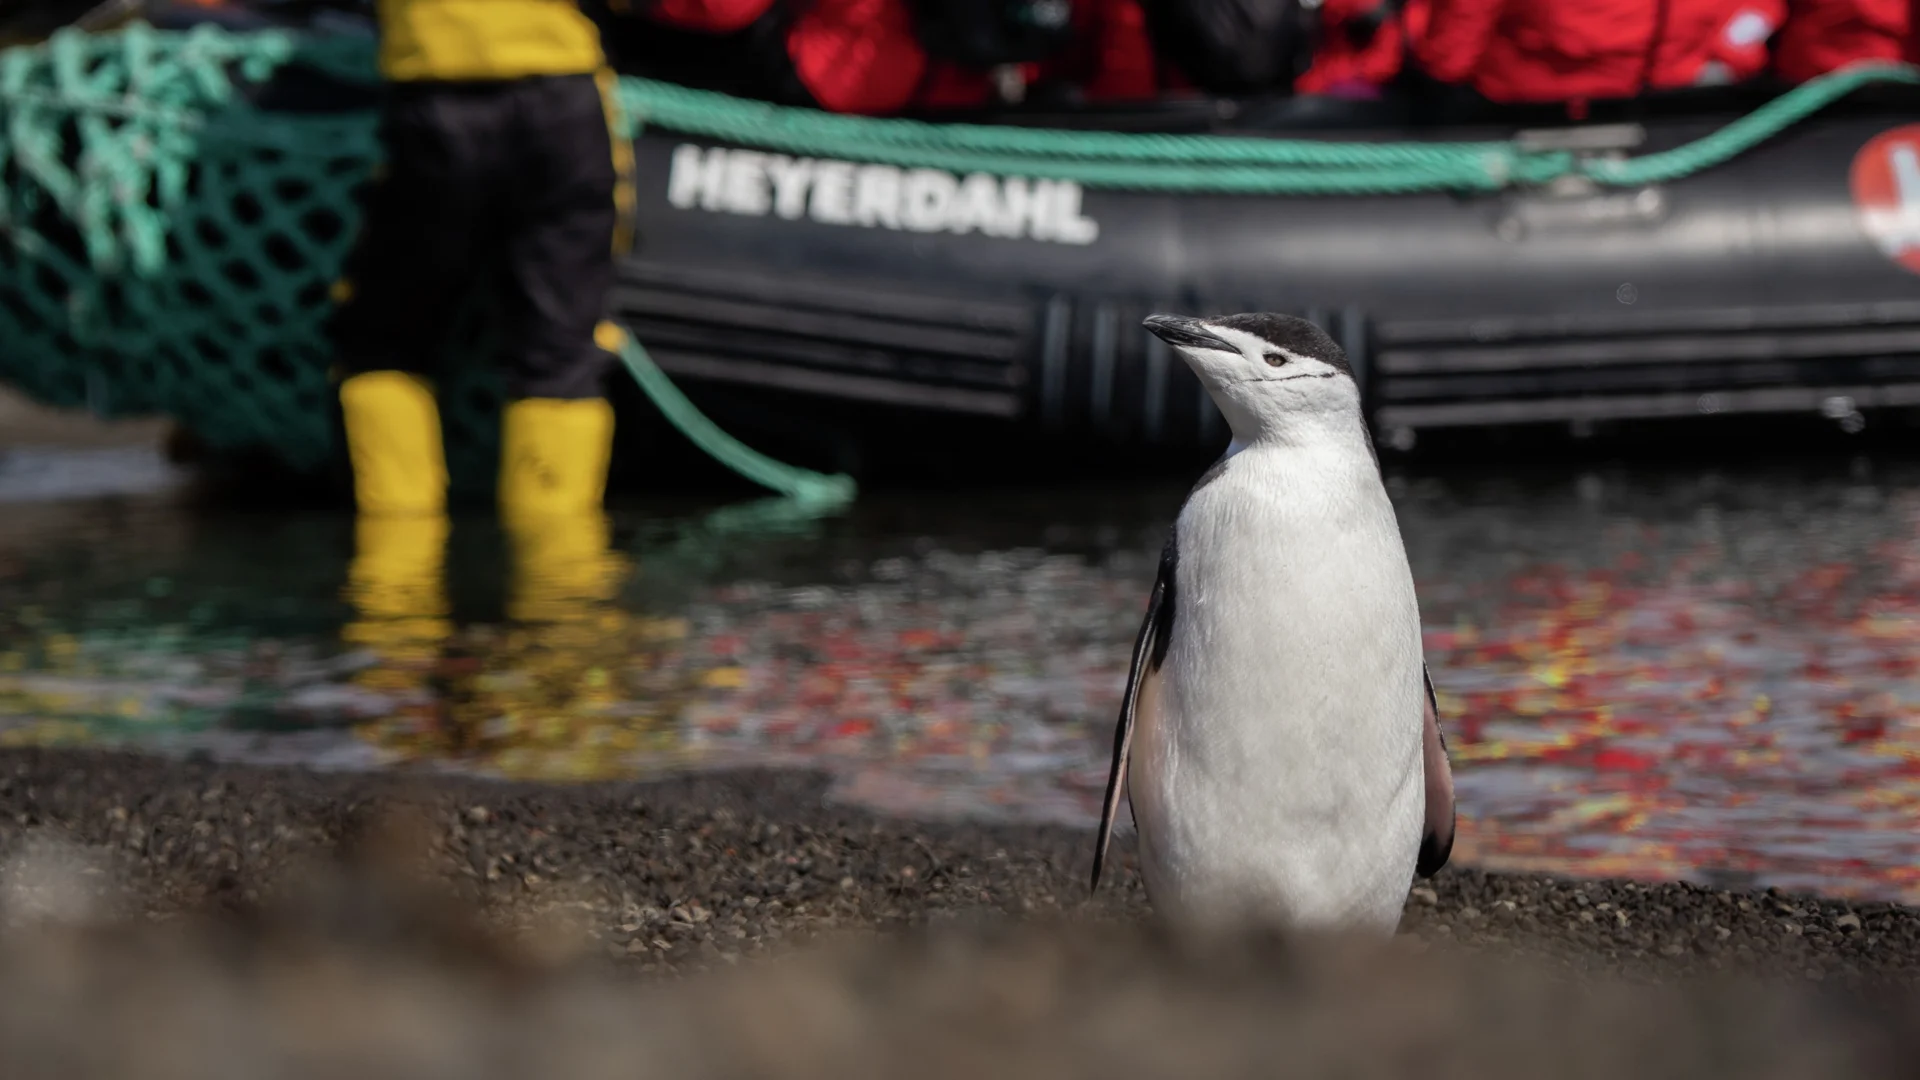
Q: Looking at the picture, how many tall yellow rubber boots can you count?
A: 2